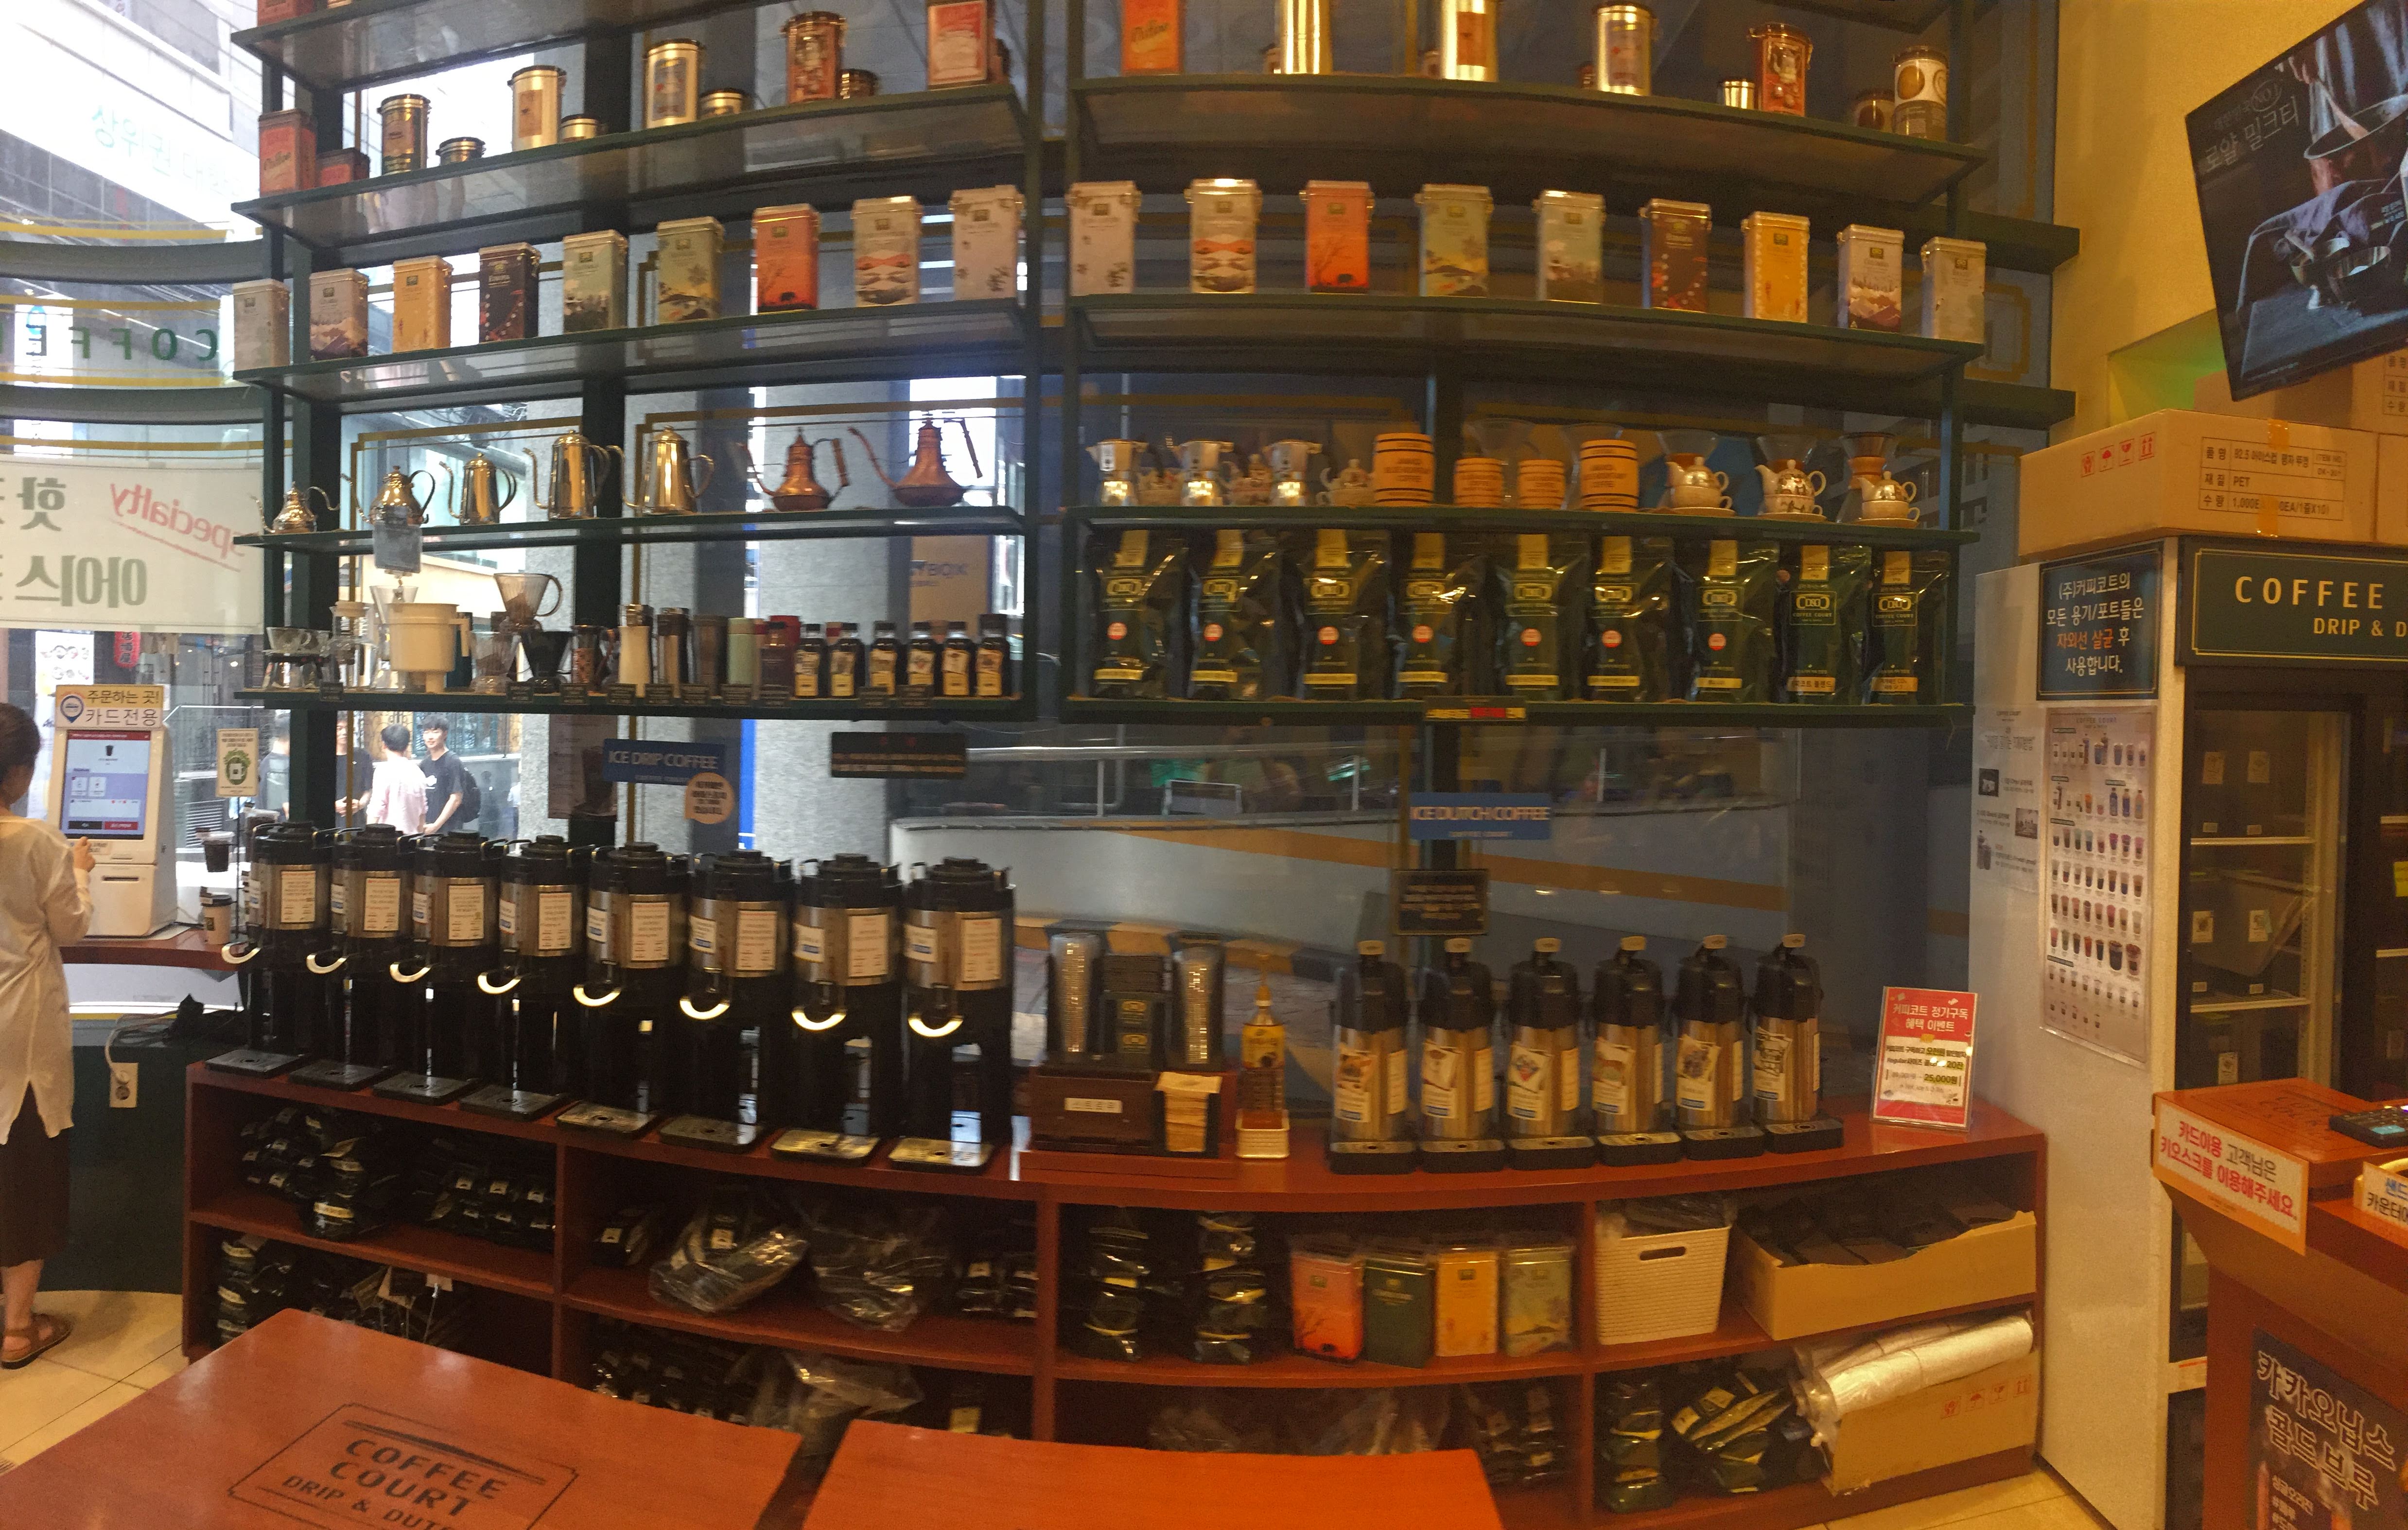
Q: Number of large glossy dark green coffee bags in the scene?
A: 9